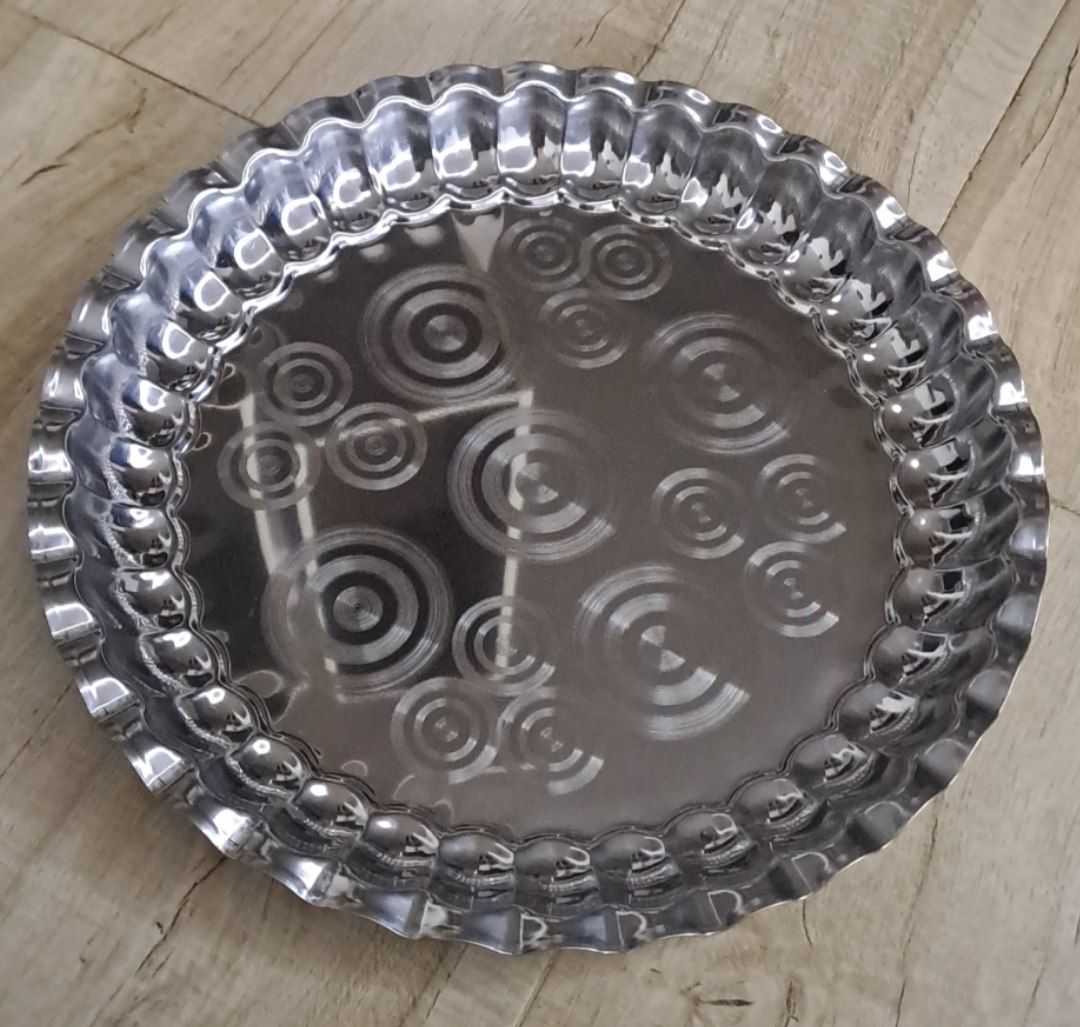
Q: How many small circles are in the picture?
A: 12